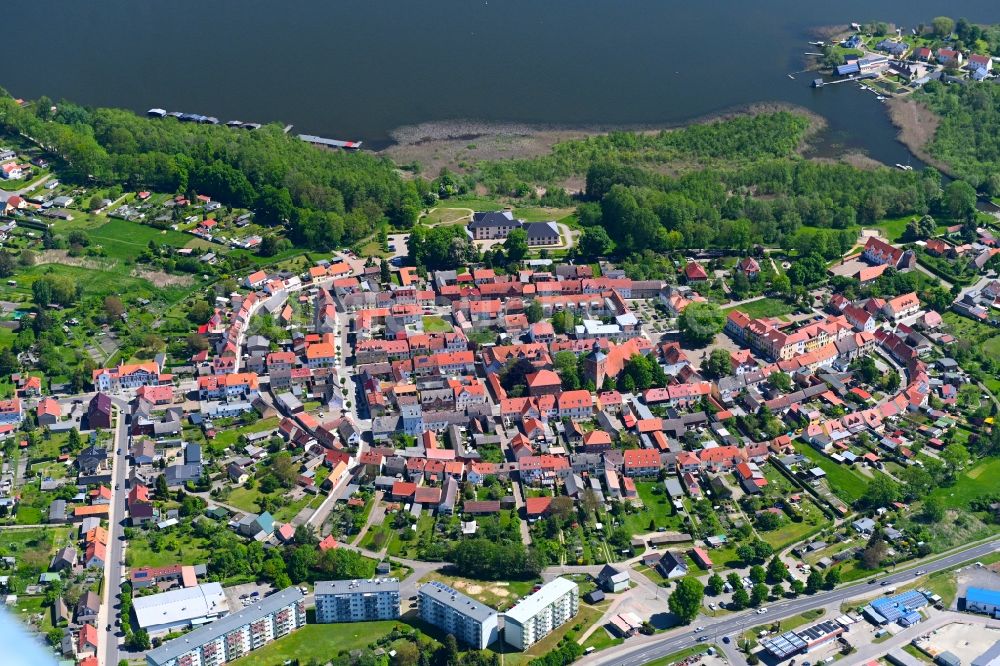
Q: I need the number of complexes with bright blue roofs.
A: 2